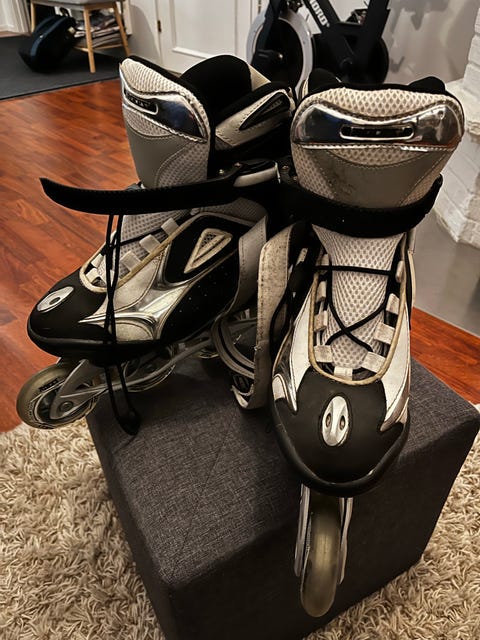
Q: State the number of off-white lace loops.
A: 15